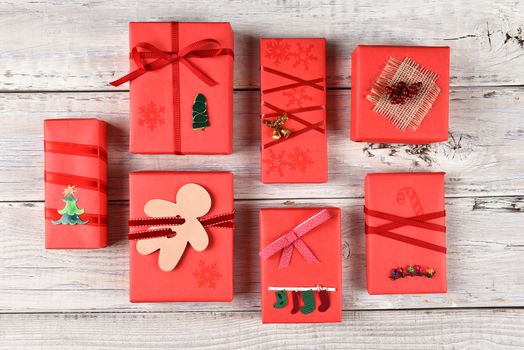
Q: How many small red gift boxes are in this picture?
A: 7